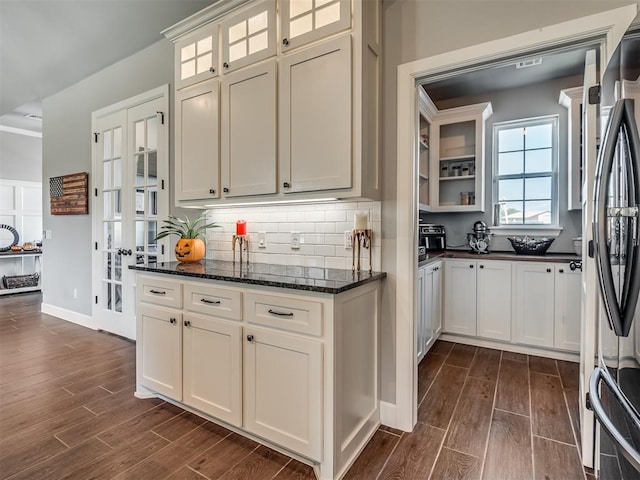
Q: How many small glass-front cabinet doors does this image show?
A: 3